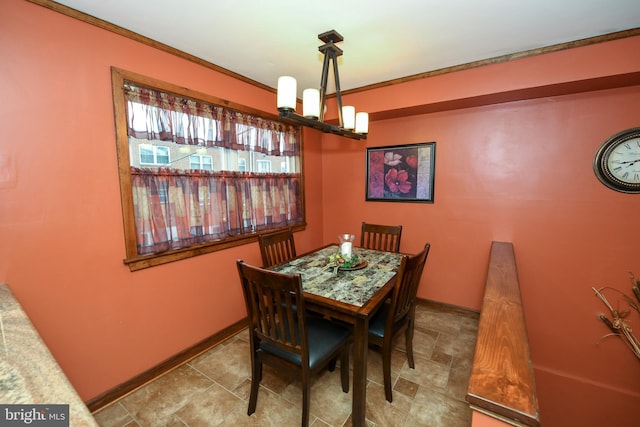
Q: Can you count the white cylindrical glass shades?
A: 4